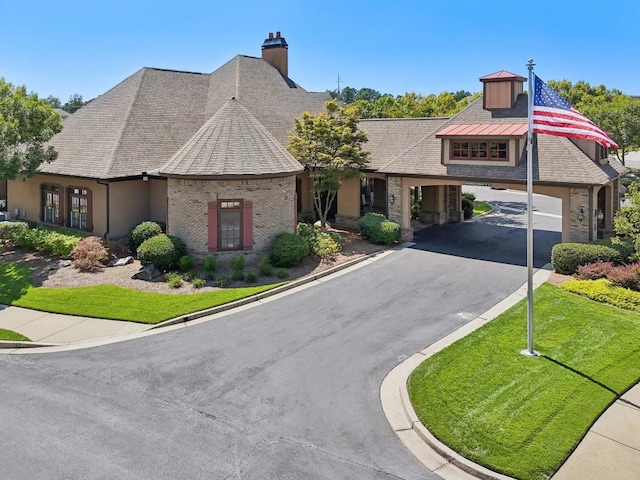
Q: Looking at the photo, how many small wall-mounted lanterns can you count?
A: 3